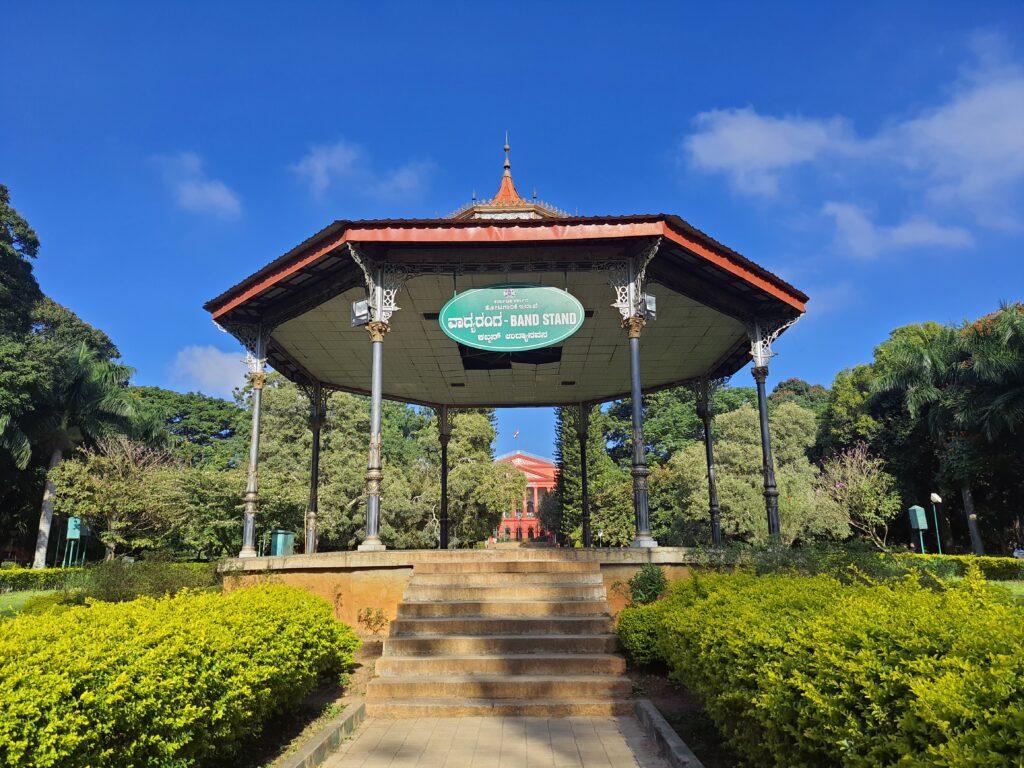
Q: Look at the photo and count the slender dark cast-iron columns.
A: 8